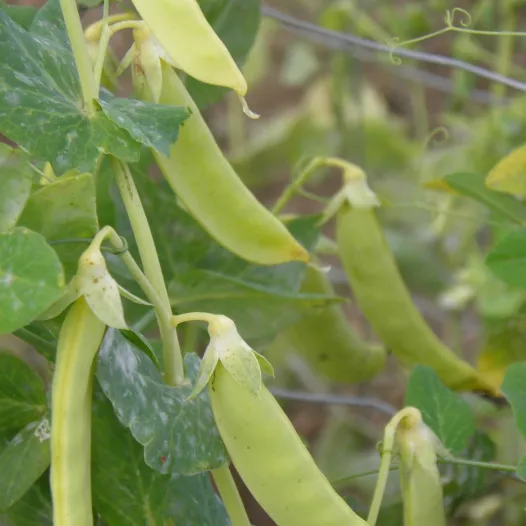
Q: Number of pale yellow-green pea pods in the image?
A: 7